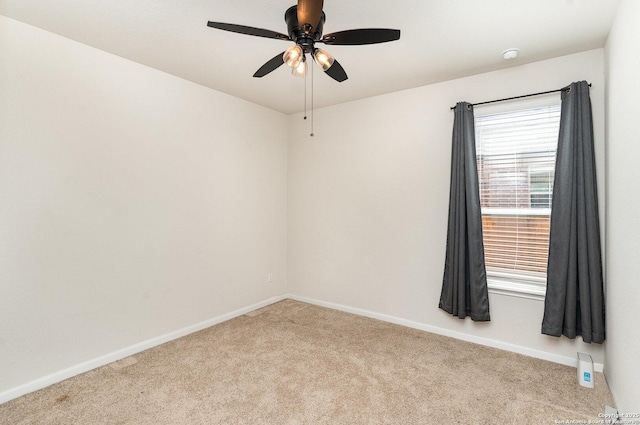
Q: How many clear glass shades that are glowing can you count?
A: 3